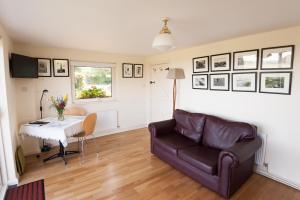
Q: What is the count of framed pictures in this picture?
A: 12